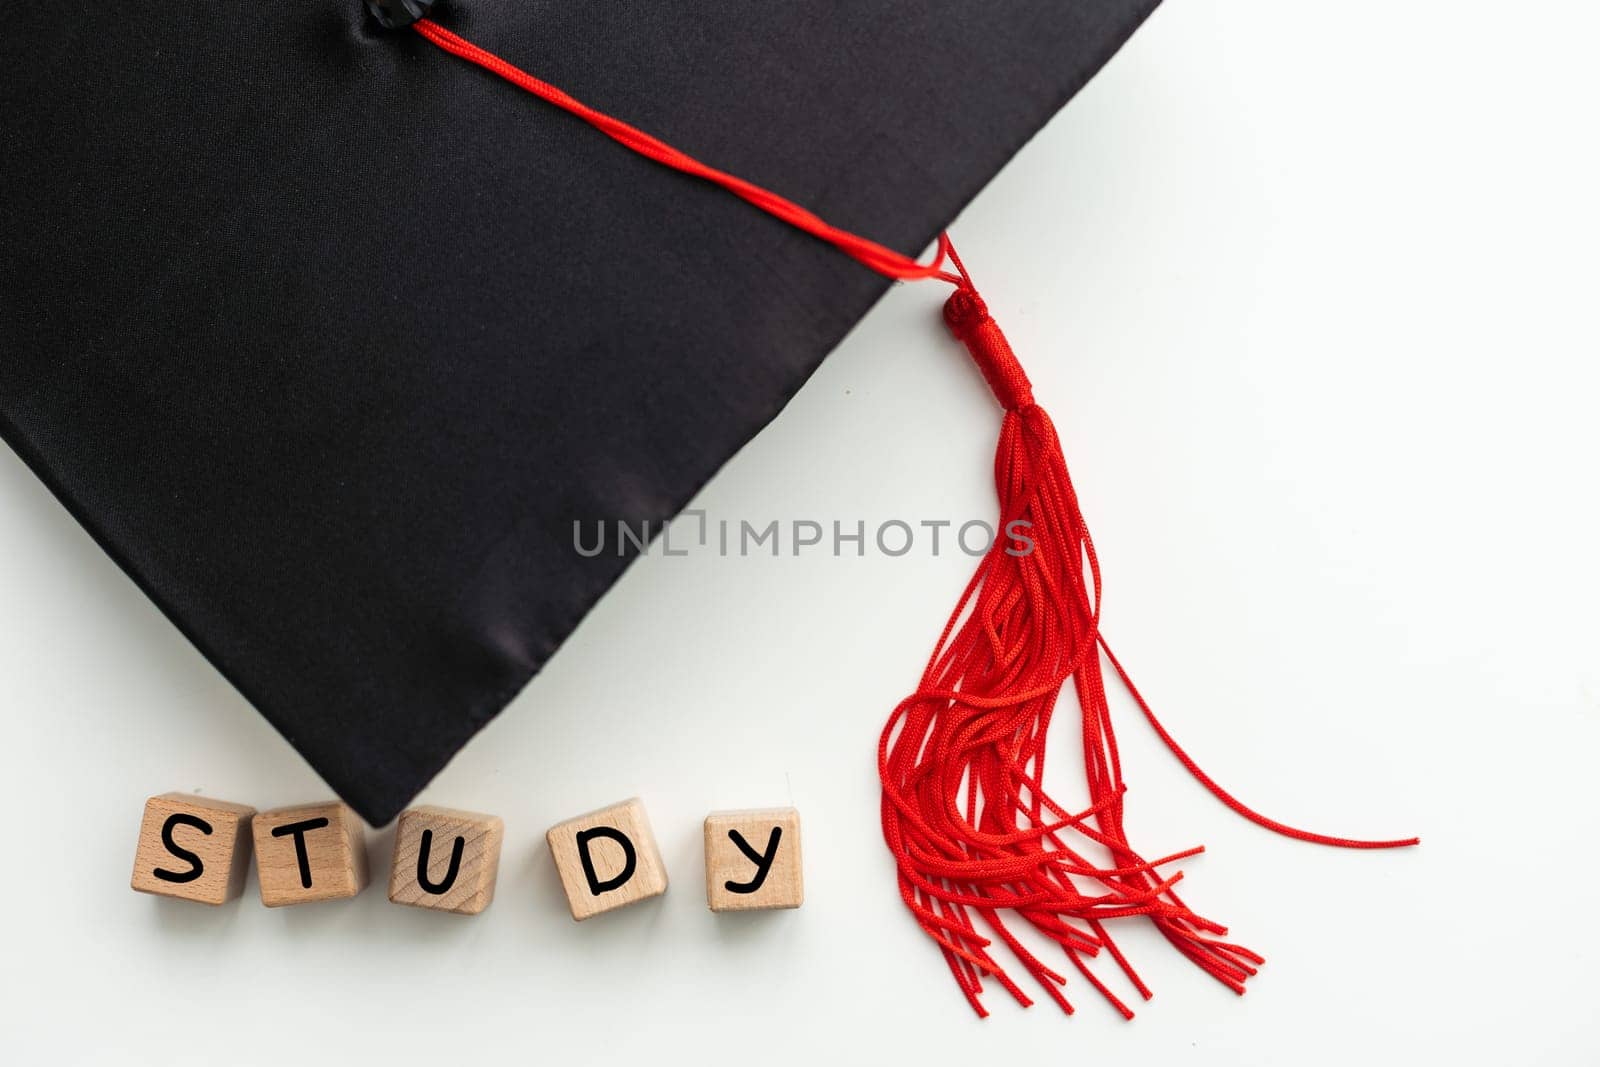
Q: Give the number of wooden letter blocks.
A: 5